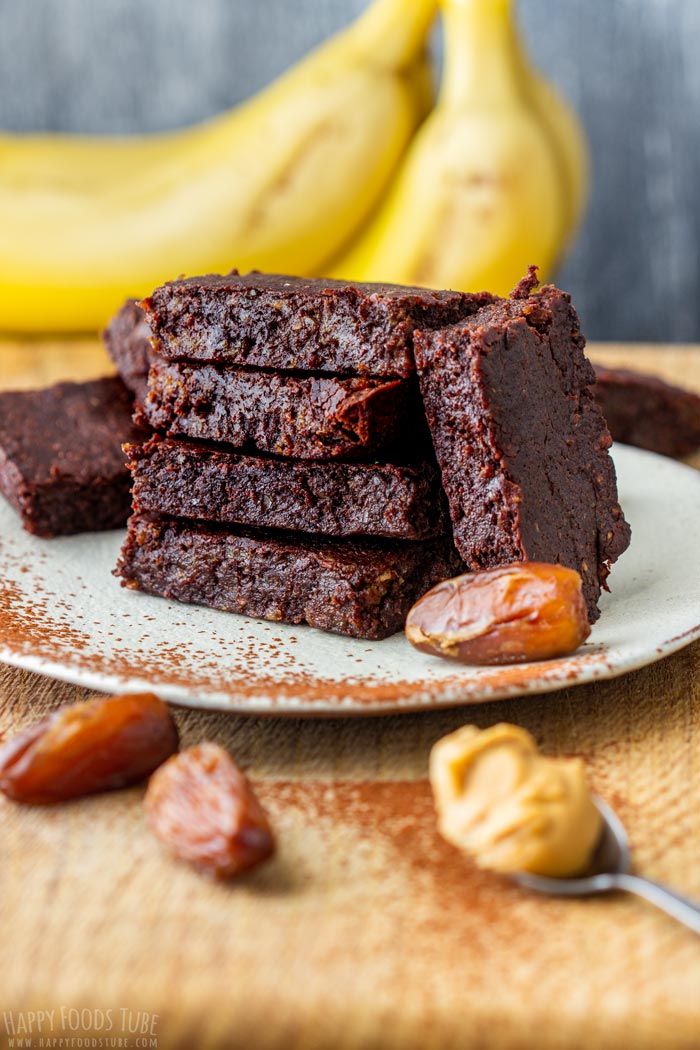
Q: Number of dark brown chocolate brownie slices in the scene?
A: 8